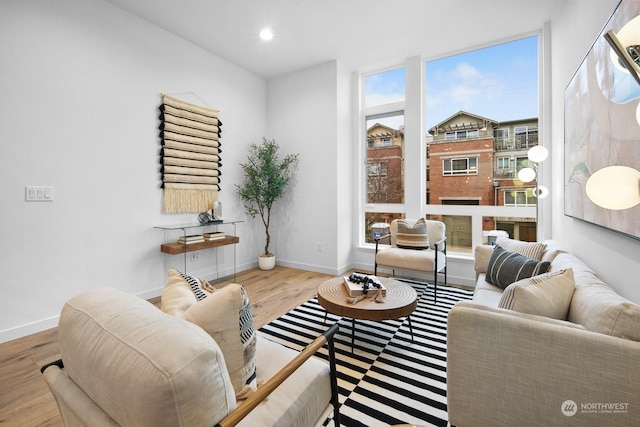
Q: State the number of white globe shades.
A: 6